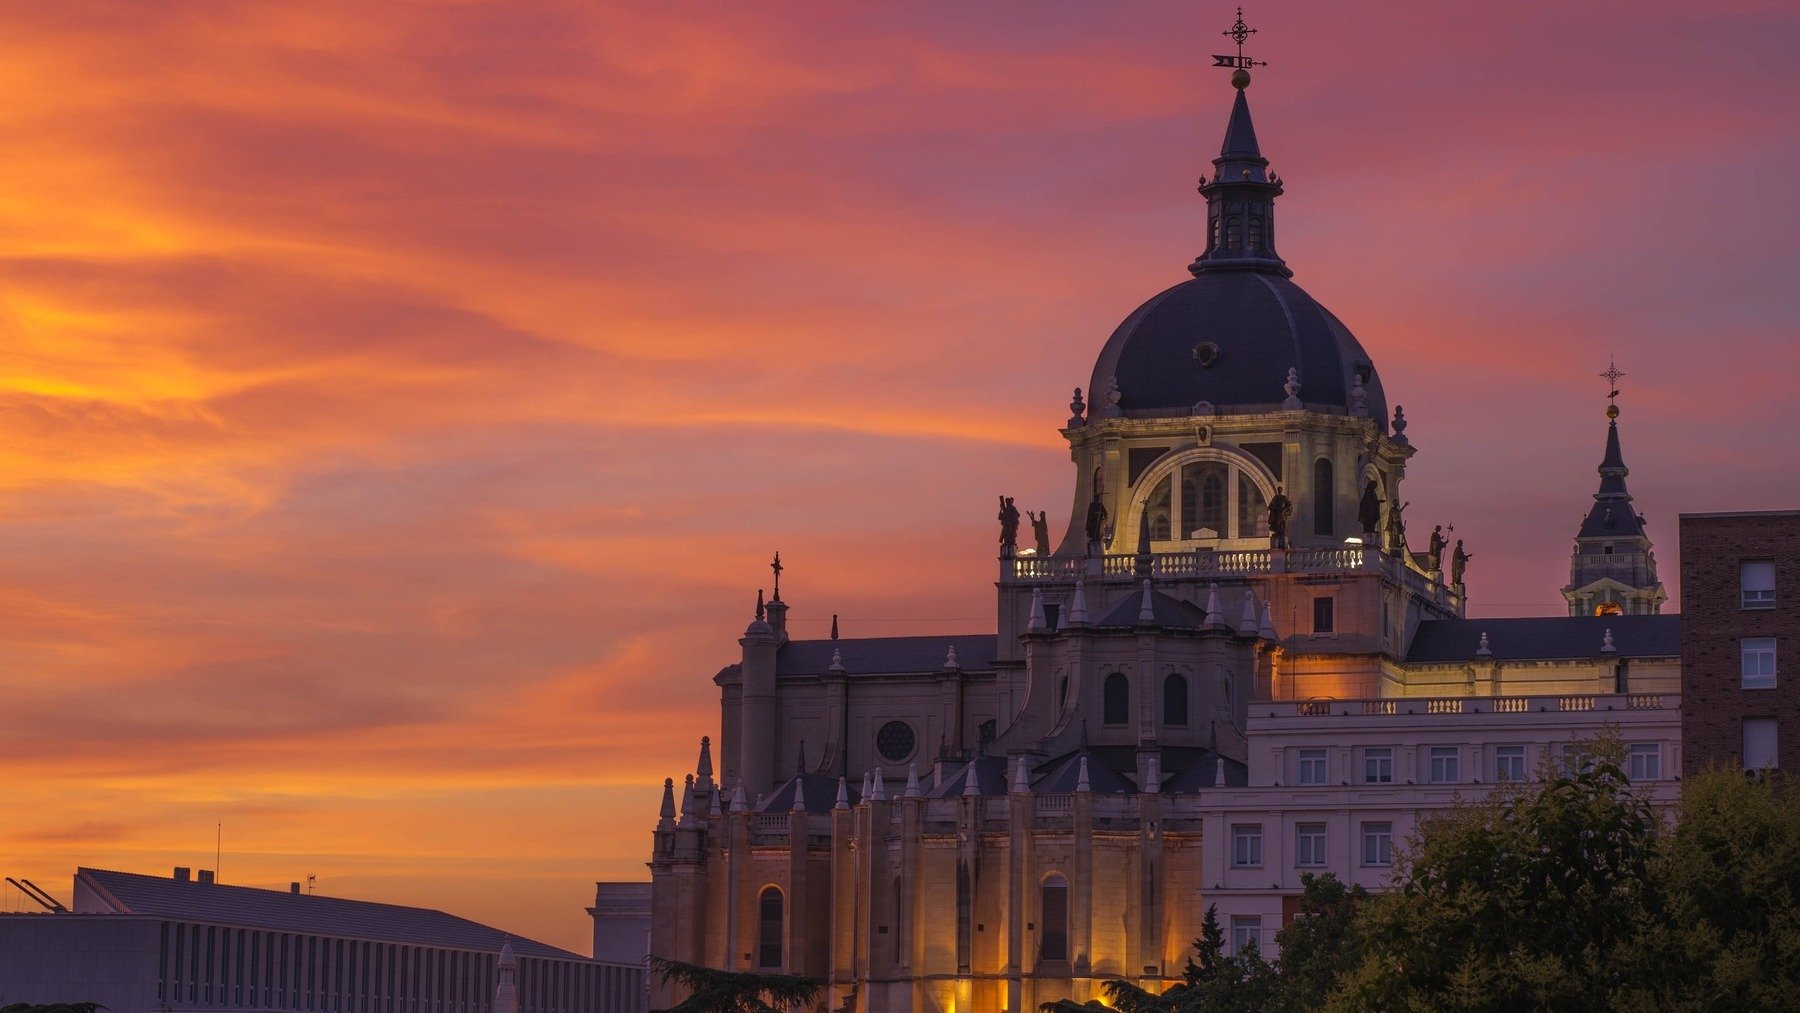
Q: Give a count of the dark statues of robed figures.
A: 8